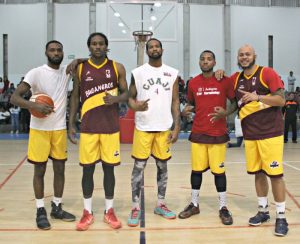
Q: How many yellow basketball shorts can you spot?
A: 5